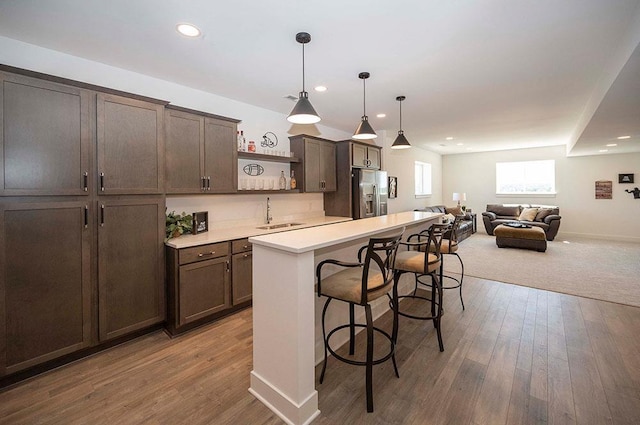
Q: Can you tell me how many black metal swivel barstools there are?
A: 3